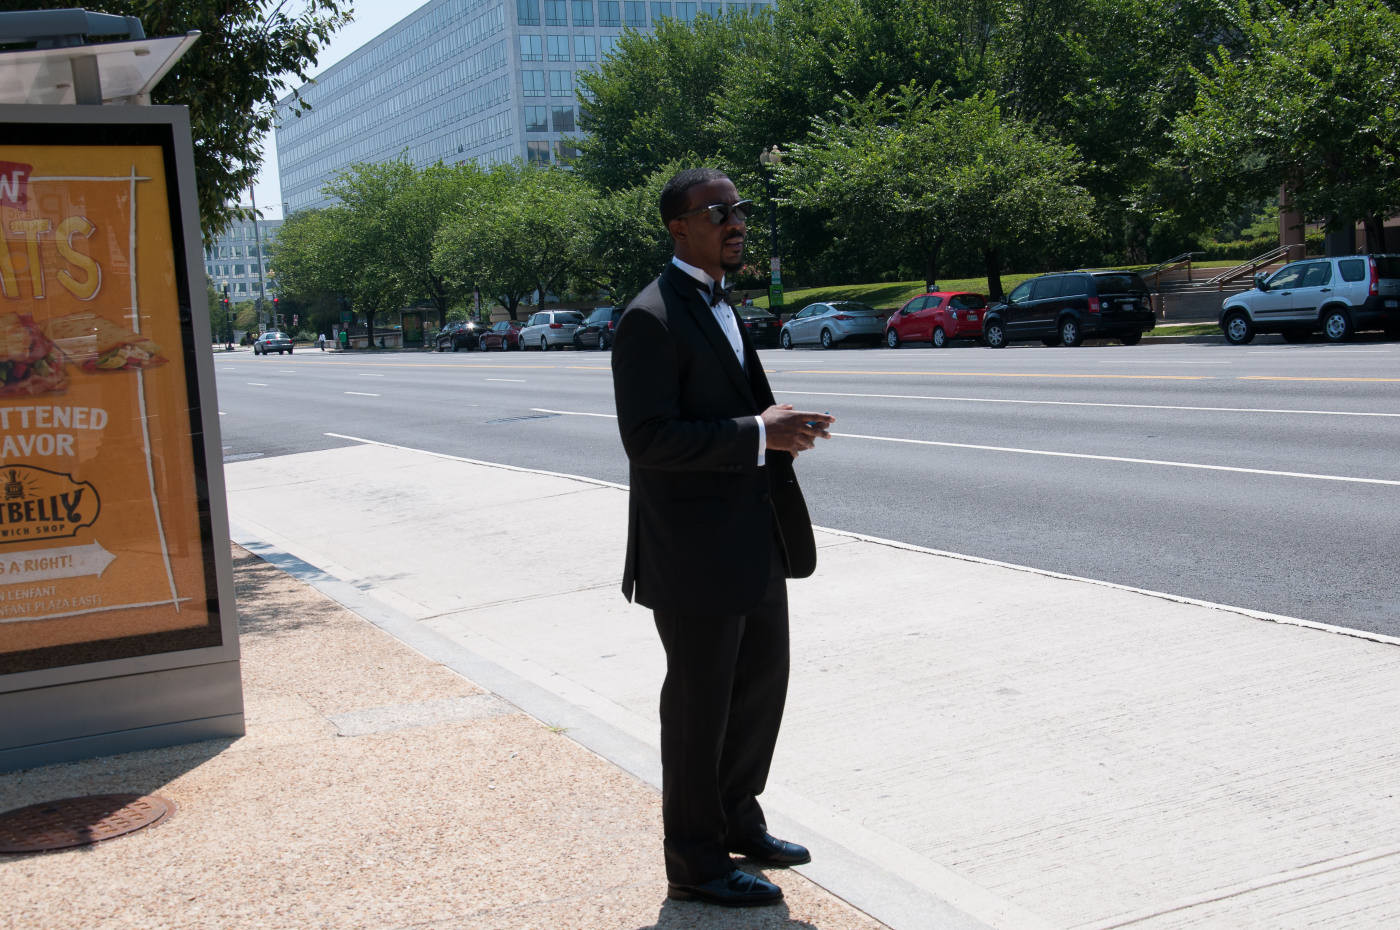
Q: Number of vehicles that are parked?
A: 9